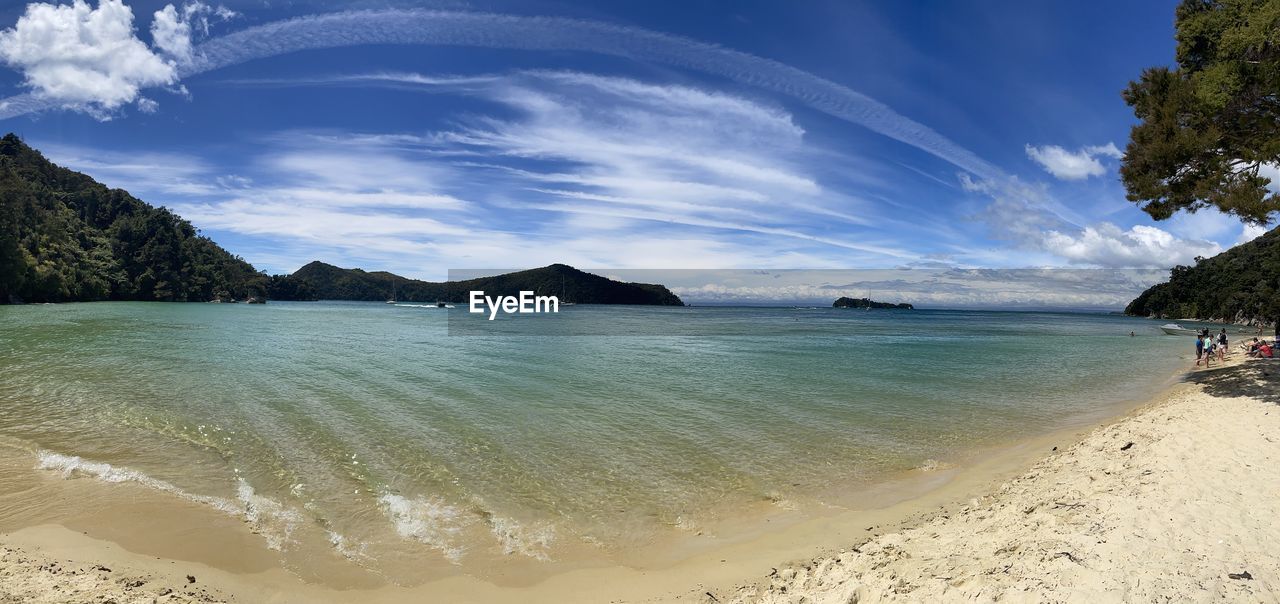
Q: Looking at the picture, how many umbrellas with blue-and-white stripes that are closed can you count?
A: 0